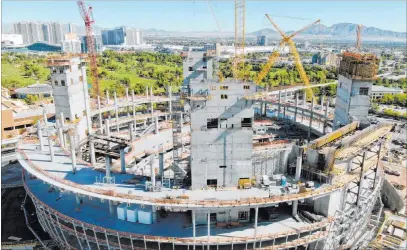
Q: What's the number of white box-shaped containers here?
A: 3